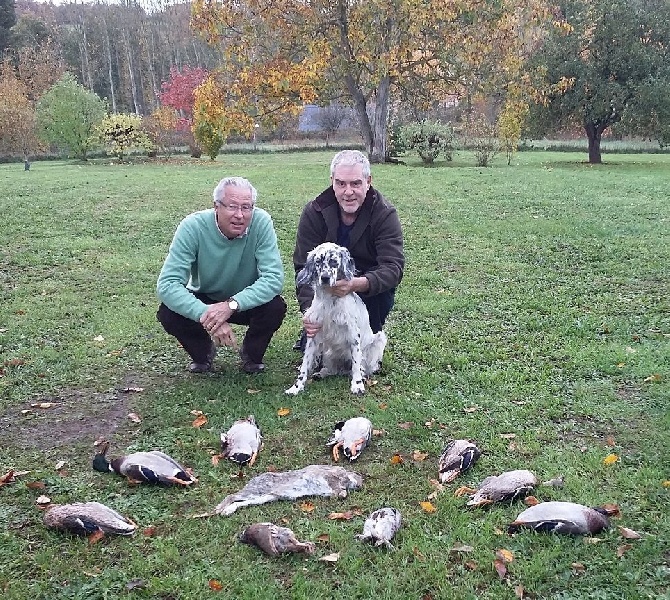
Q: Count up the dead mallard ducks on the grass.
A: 7